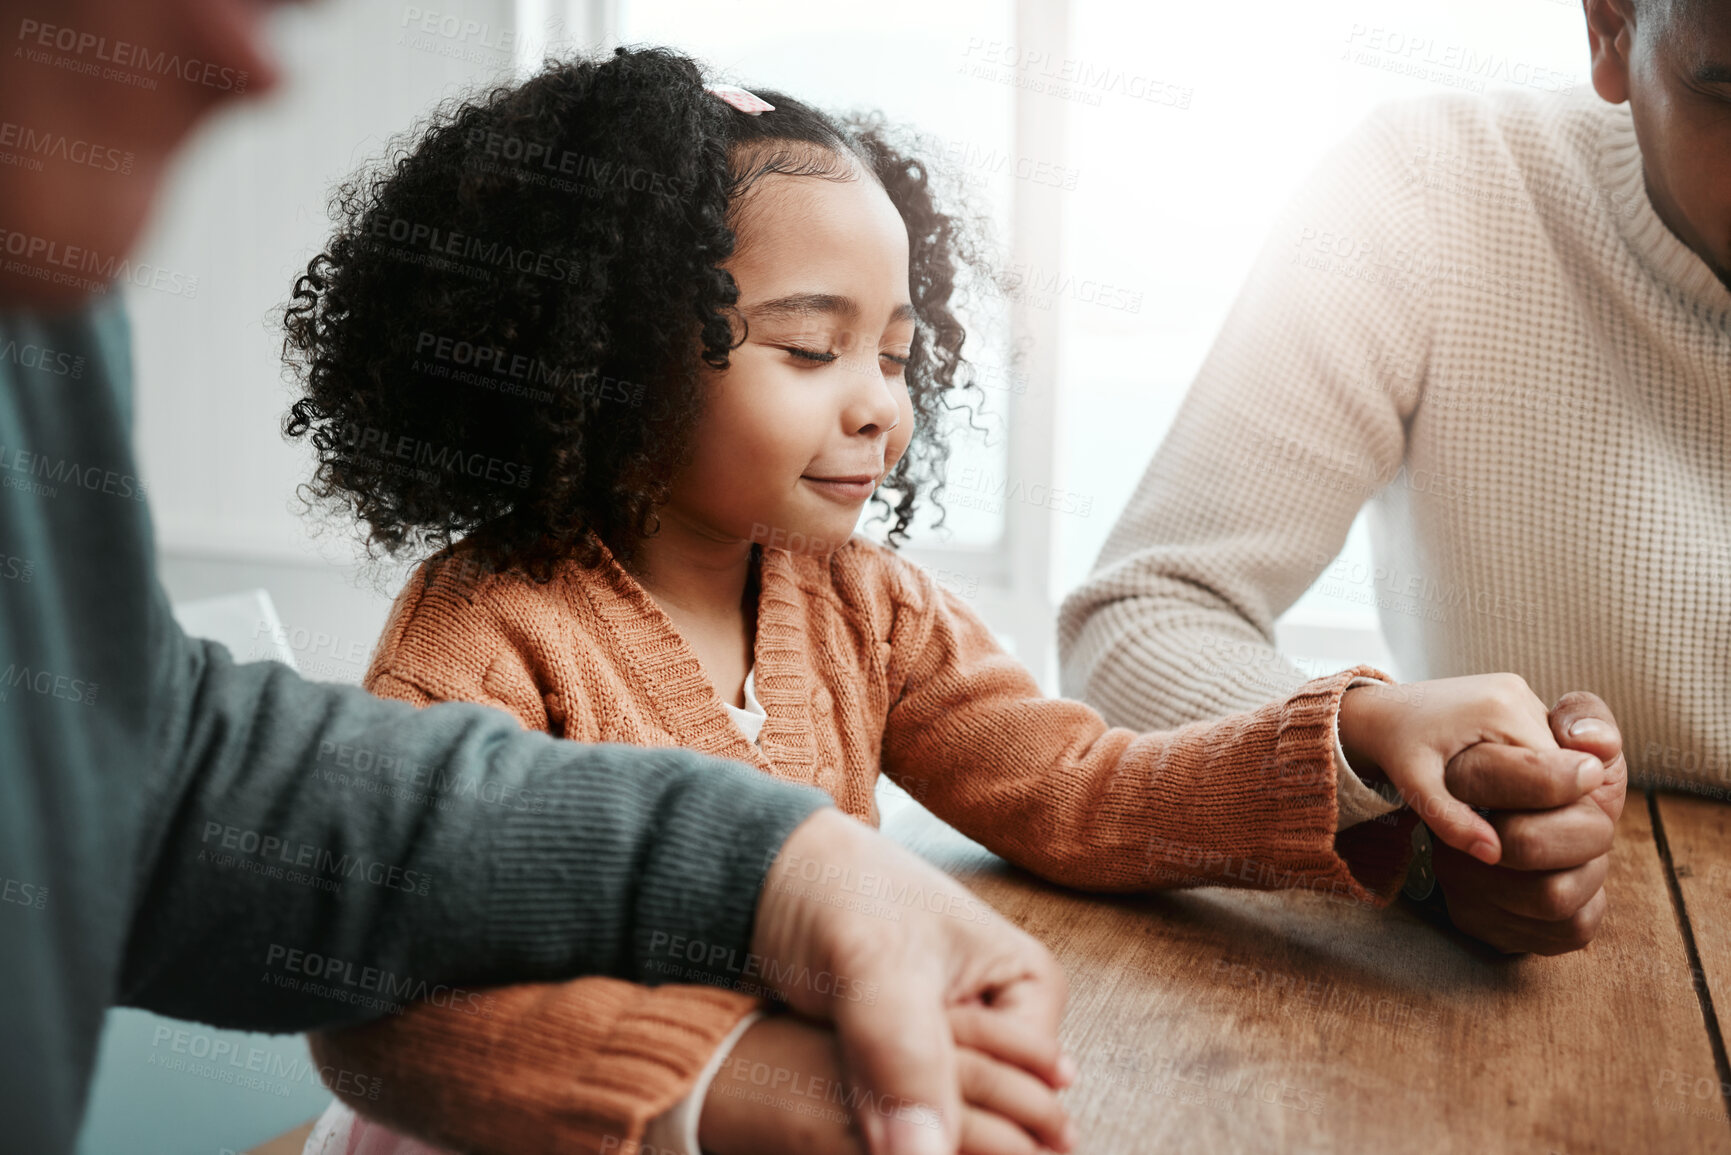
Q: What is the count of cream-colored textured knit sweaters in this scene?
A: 1